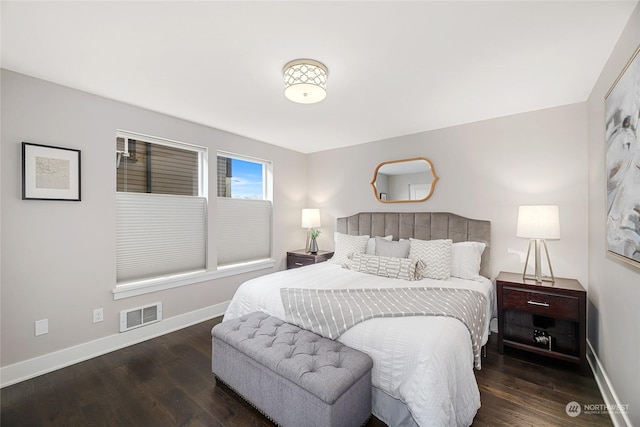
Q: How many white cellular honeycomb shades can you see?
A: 2